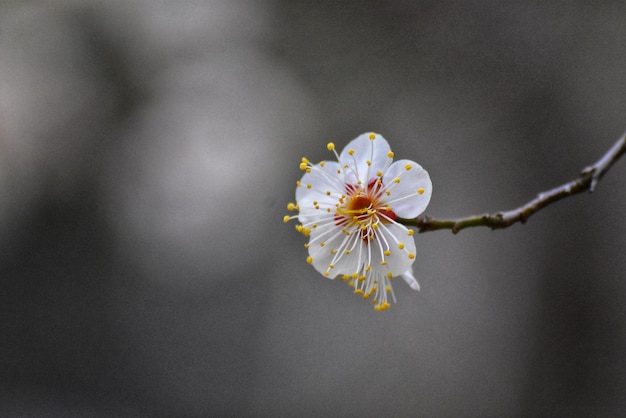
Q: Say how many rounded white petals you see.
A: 5